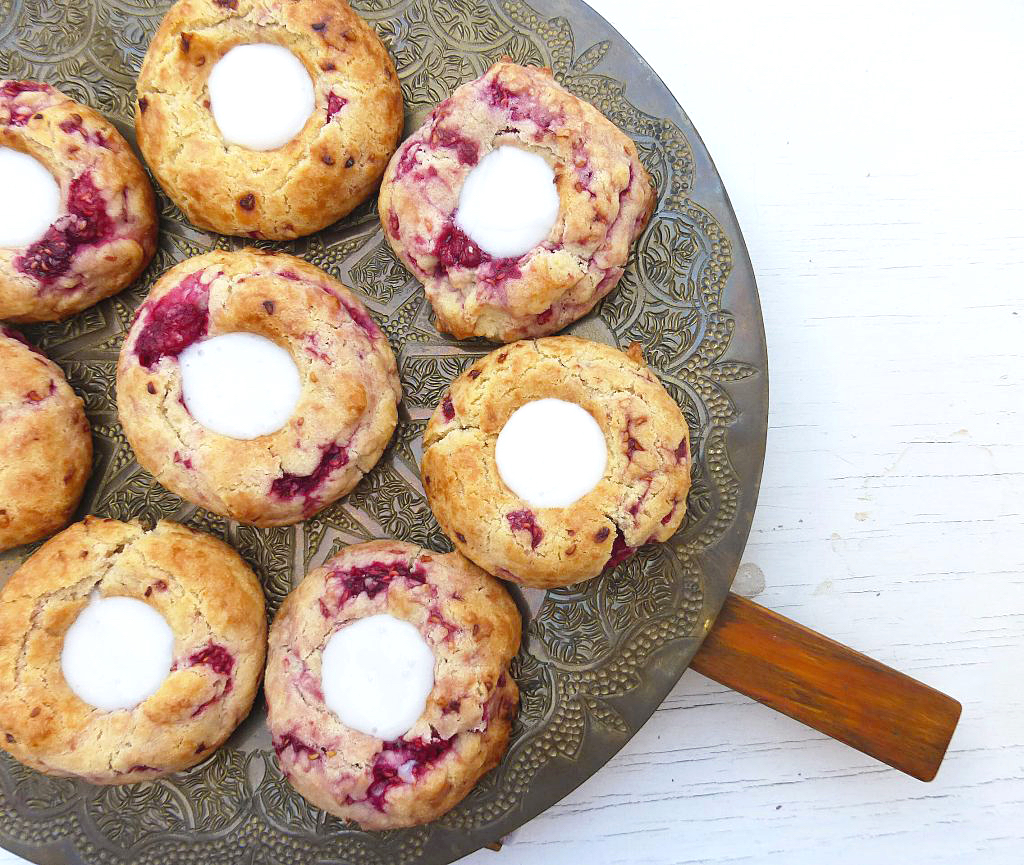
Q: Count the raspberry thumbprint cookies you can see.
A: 8